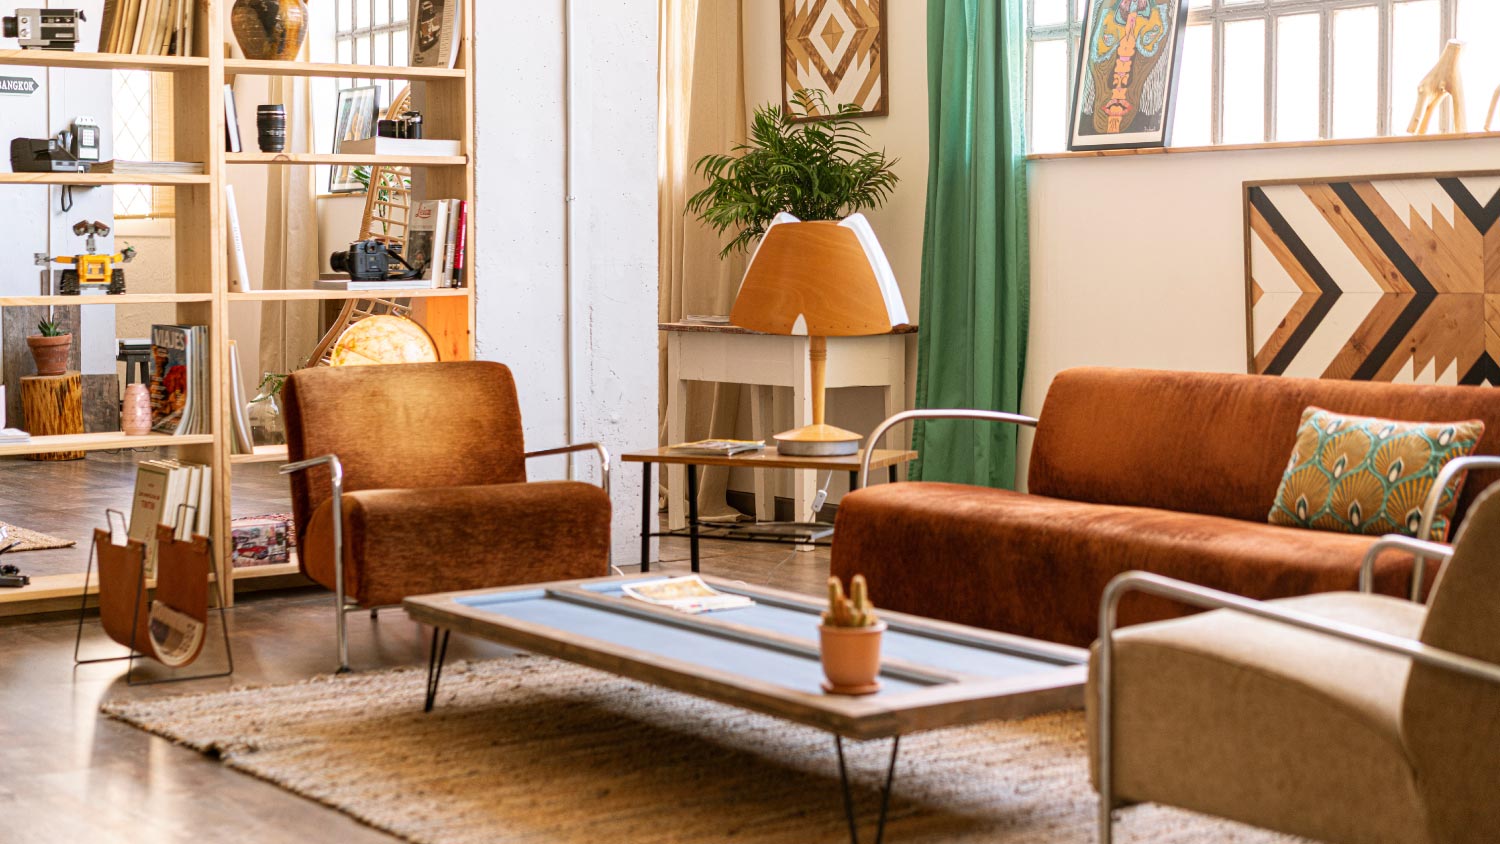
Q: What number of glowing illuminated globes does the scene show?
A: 1